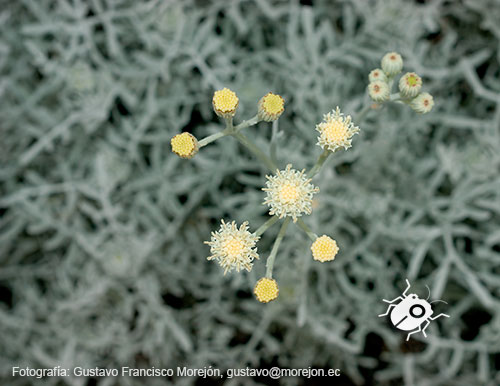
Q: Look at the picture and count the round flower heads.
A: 13